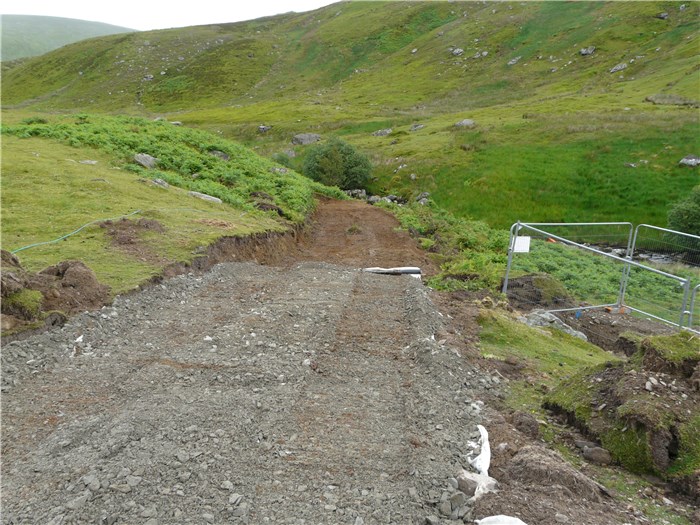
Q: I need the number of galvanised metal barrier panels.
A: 4